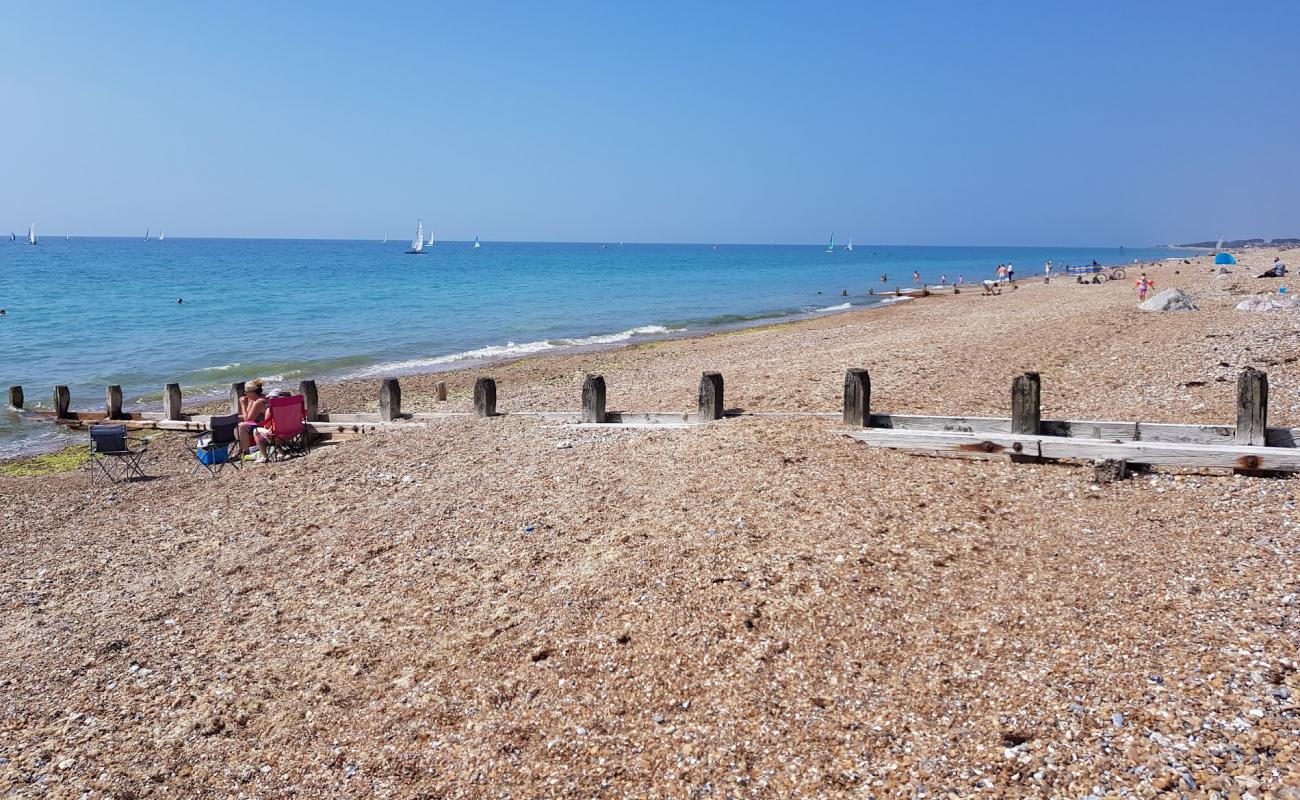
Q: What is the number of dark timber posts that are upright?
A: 13